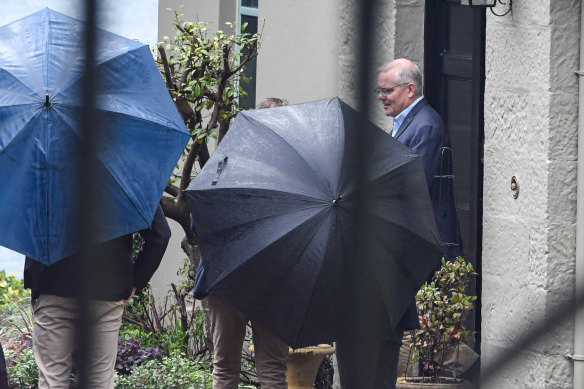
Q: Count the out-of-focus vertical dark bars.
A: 2